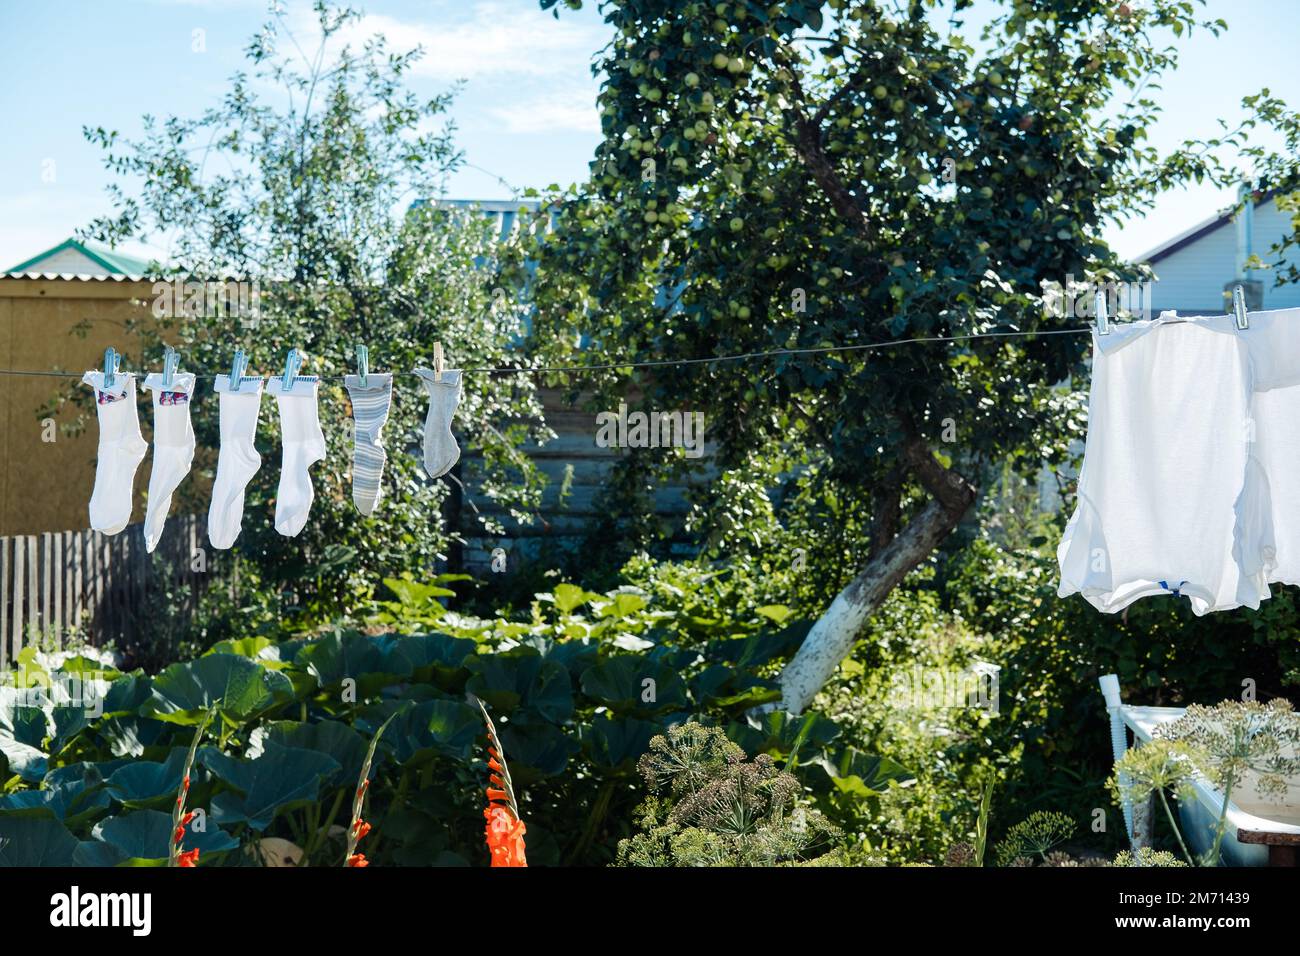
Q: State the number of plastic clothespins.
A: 7